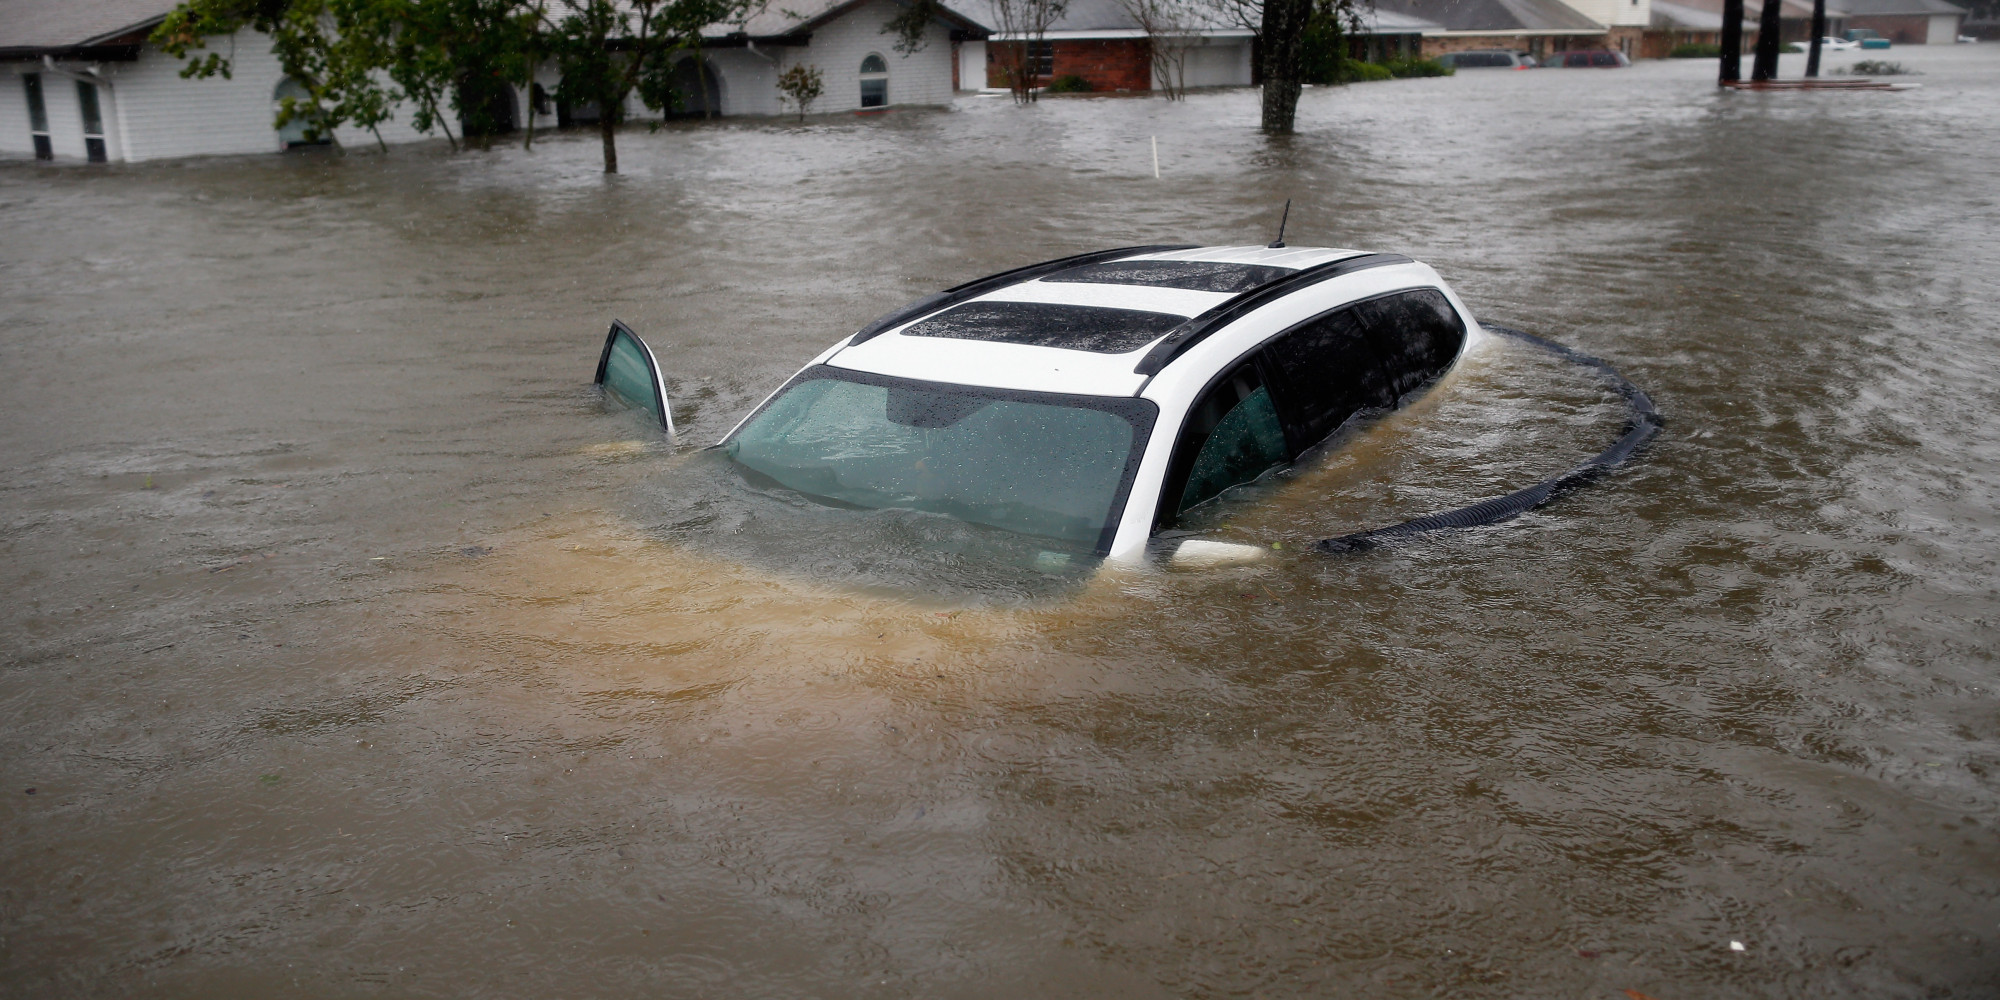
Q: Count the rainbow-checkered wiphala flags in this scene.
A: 0